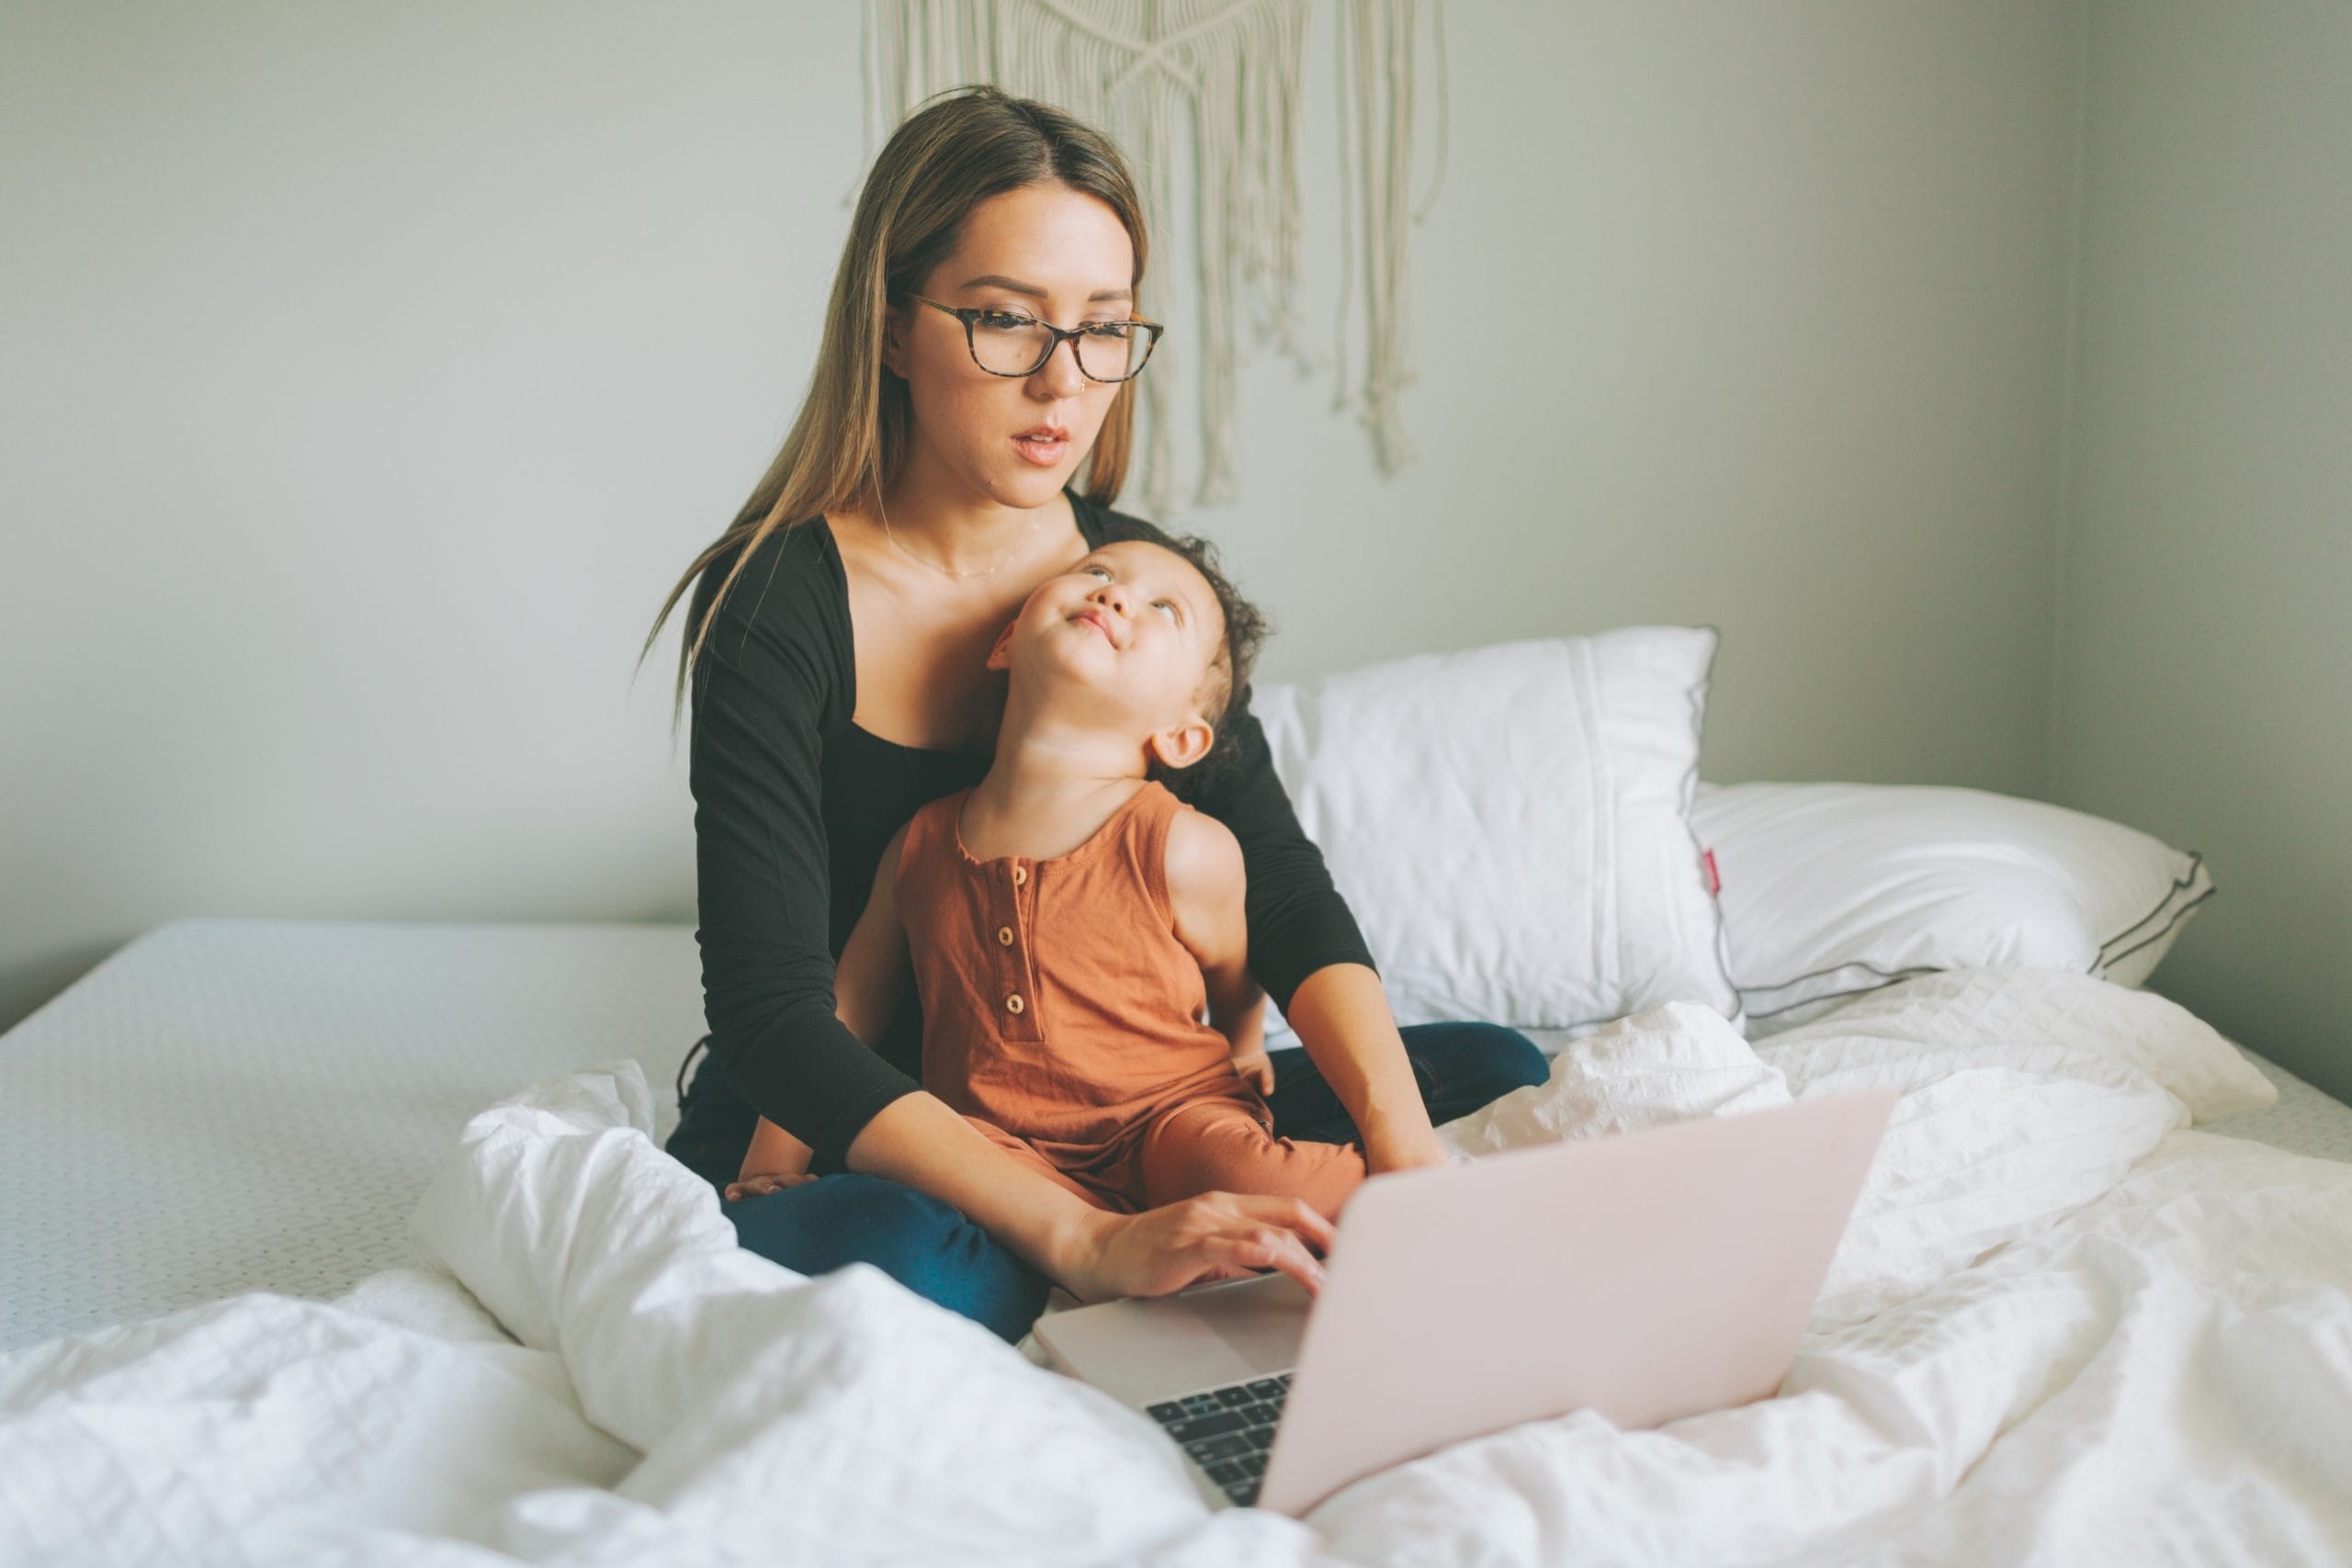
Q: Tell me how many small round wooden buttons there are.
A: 3